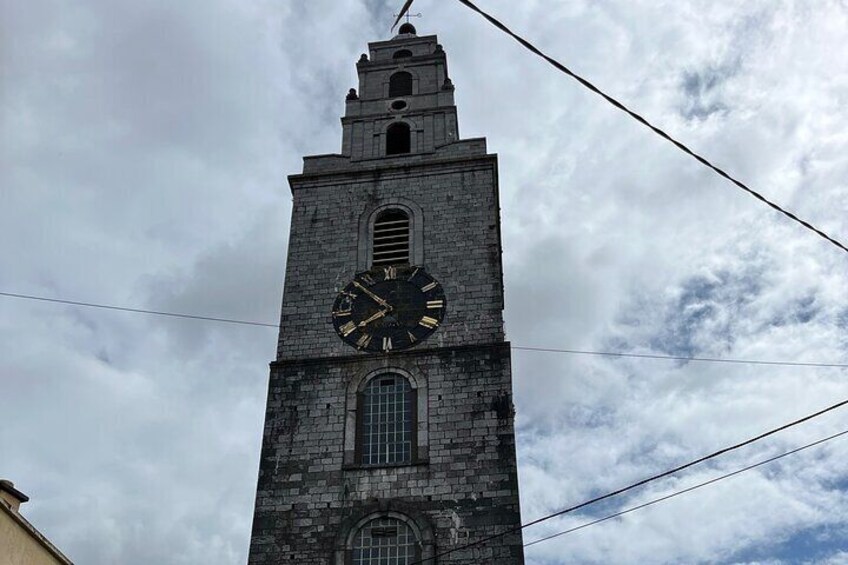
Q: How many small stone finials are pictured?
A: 4